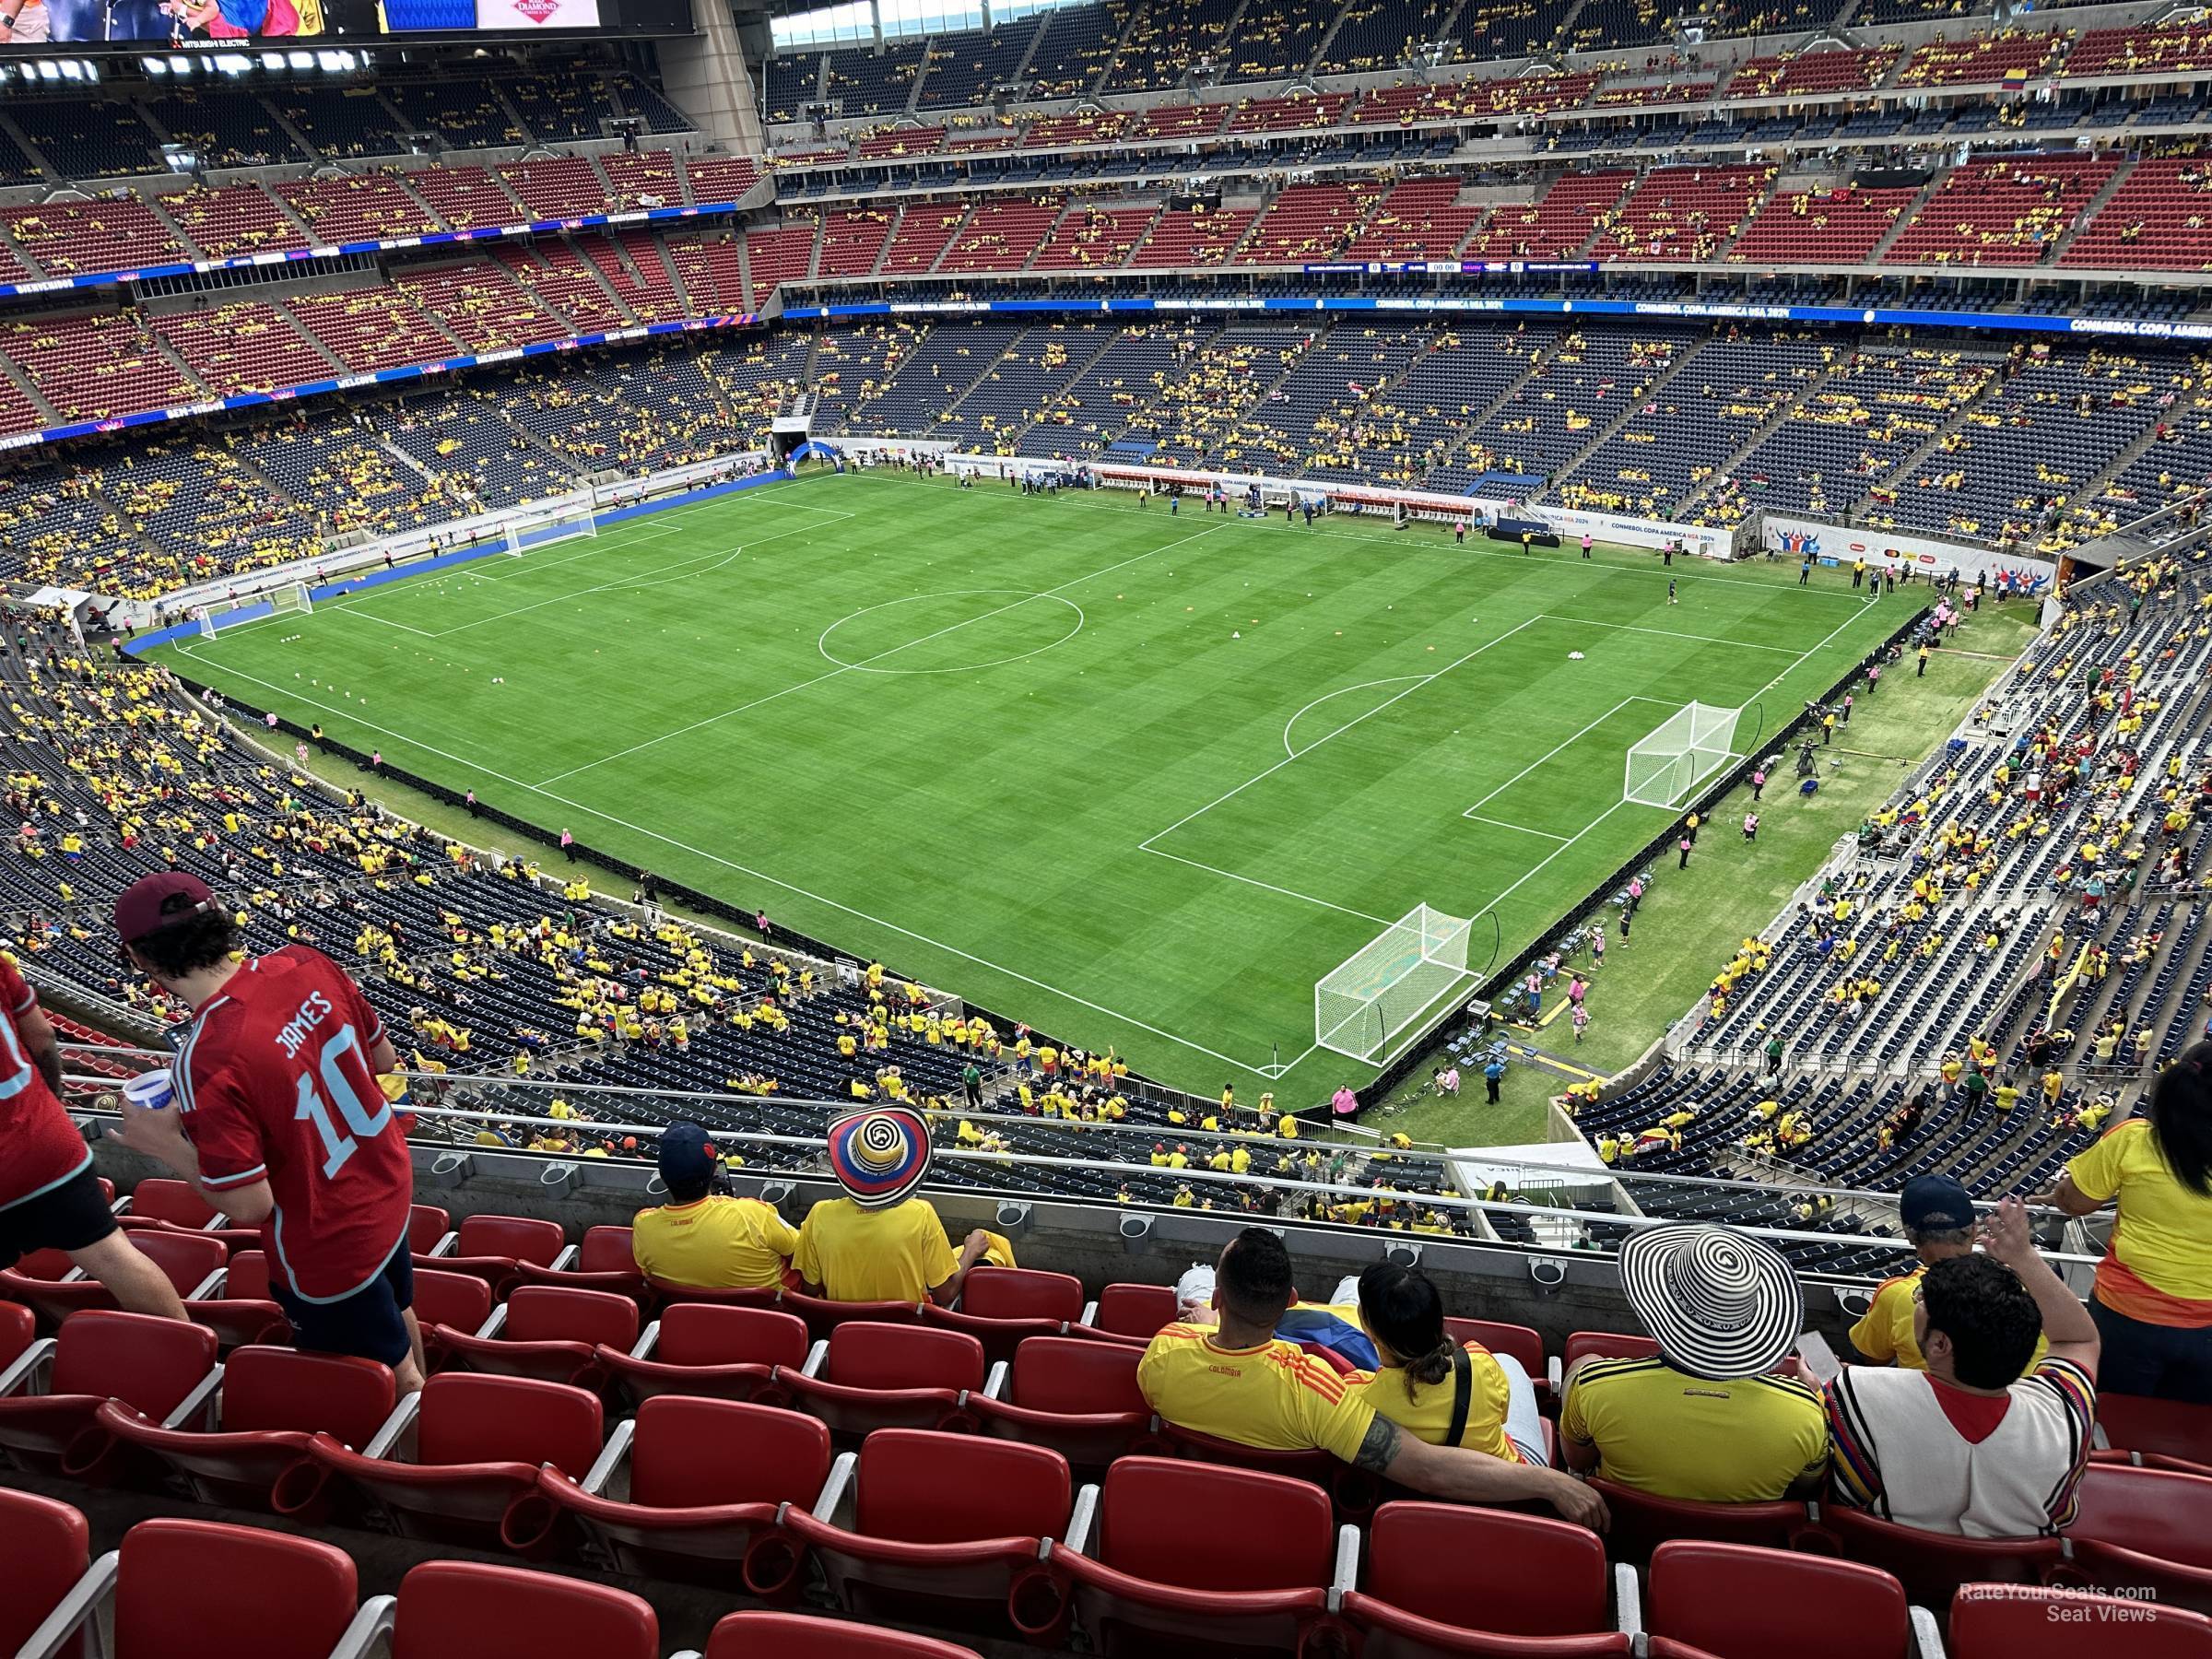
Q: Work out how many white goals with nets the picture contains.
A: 4